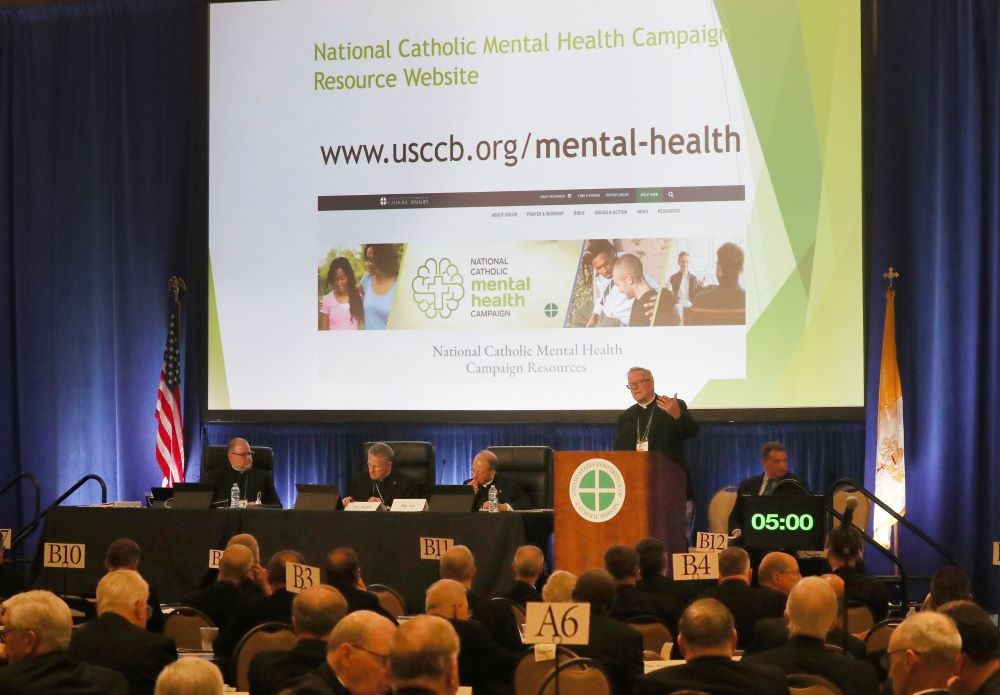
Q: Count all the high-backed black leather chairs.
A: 3